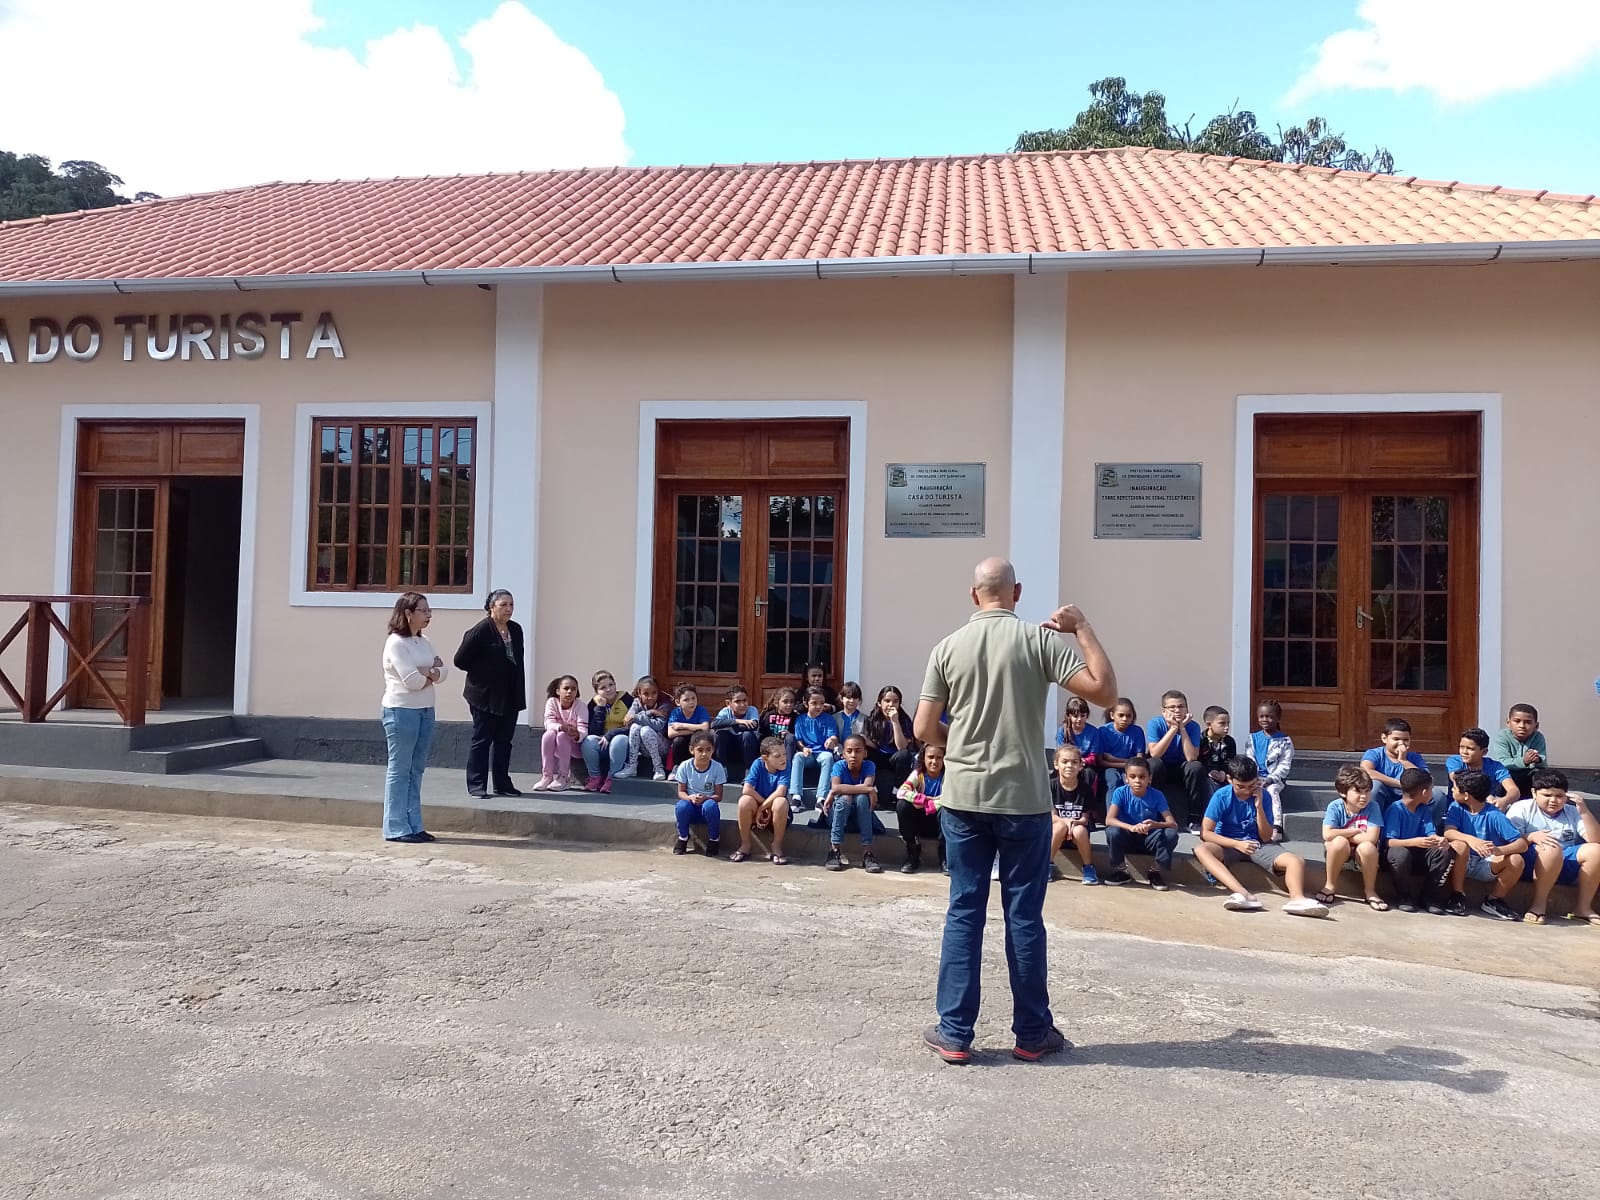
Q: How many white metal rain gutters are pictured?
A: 1